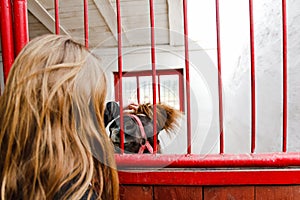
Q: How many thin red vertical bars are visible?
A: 8